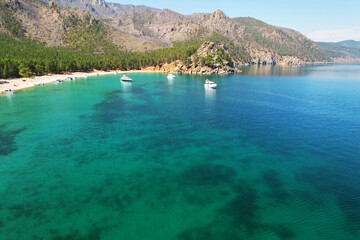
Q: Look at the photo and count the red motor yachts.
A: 0